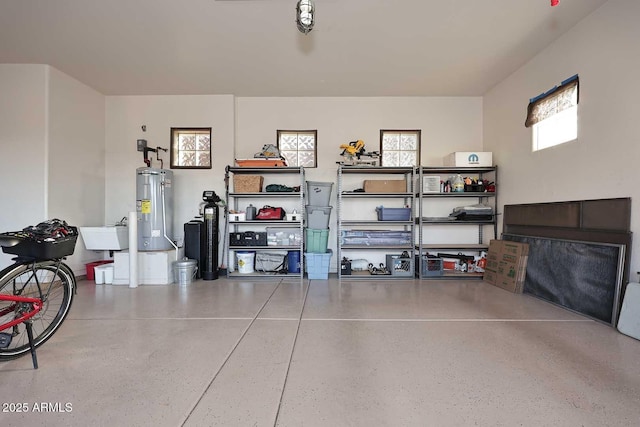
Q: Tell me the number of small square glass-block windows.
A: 3